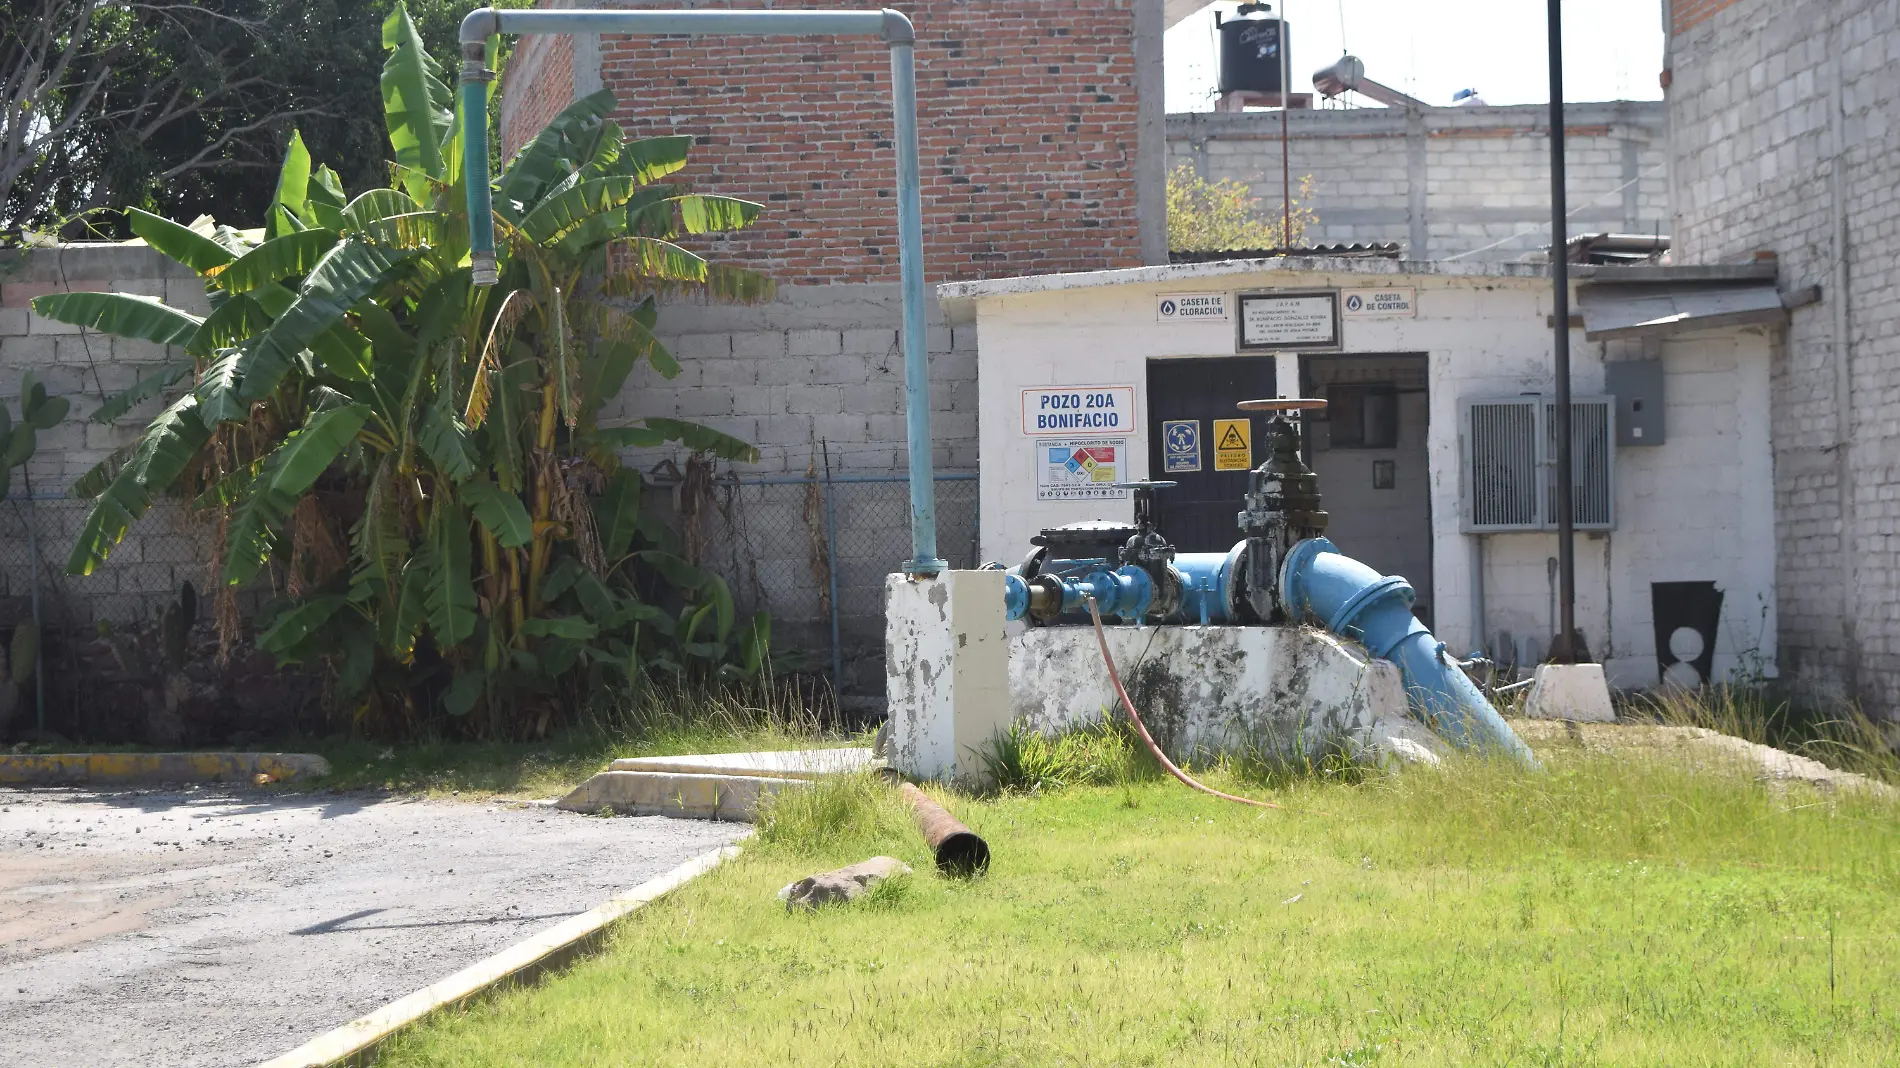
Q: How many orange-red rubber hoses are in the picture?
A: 1